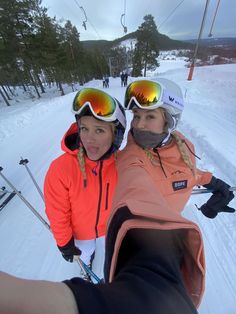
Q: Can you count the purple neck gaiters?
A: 0